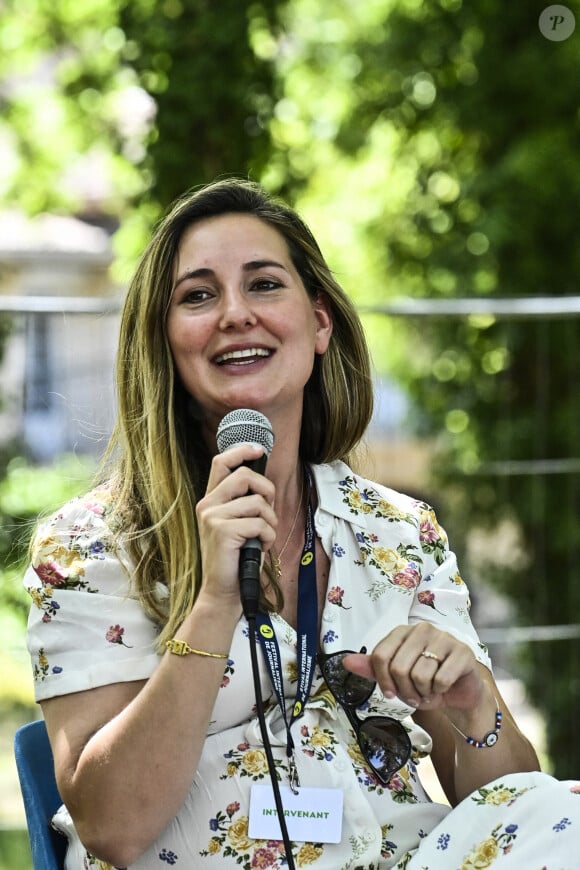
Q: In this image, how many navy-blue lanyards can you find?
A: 1